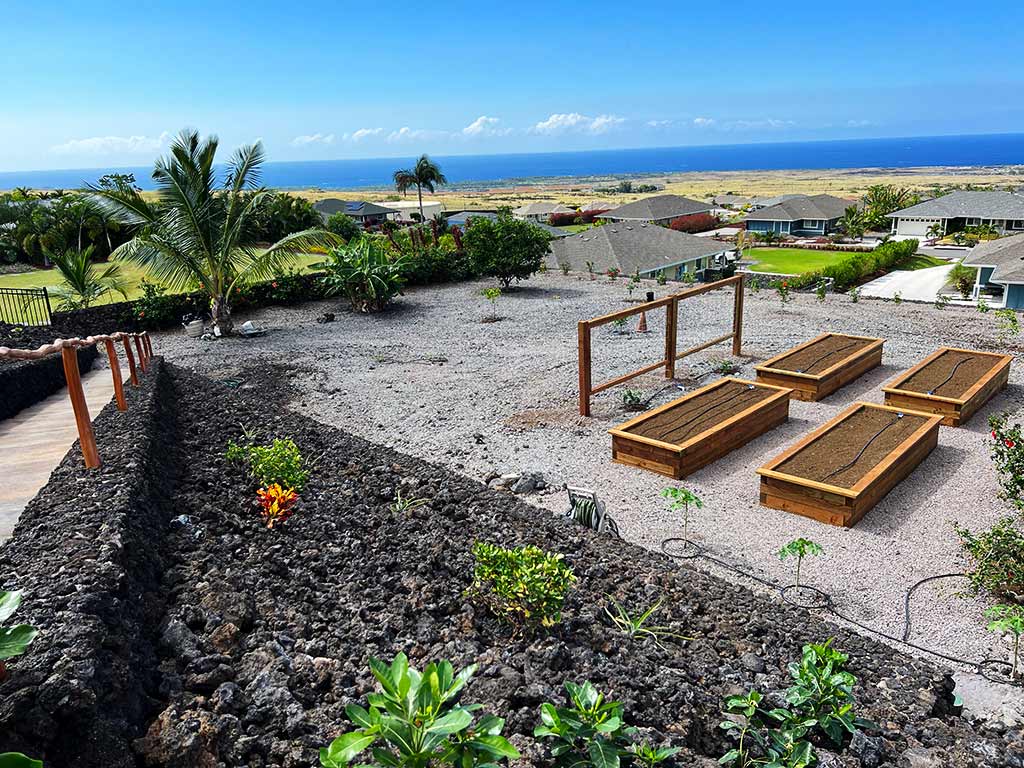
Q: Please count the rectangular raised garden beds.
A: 4